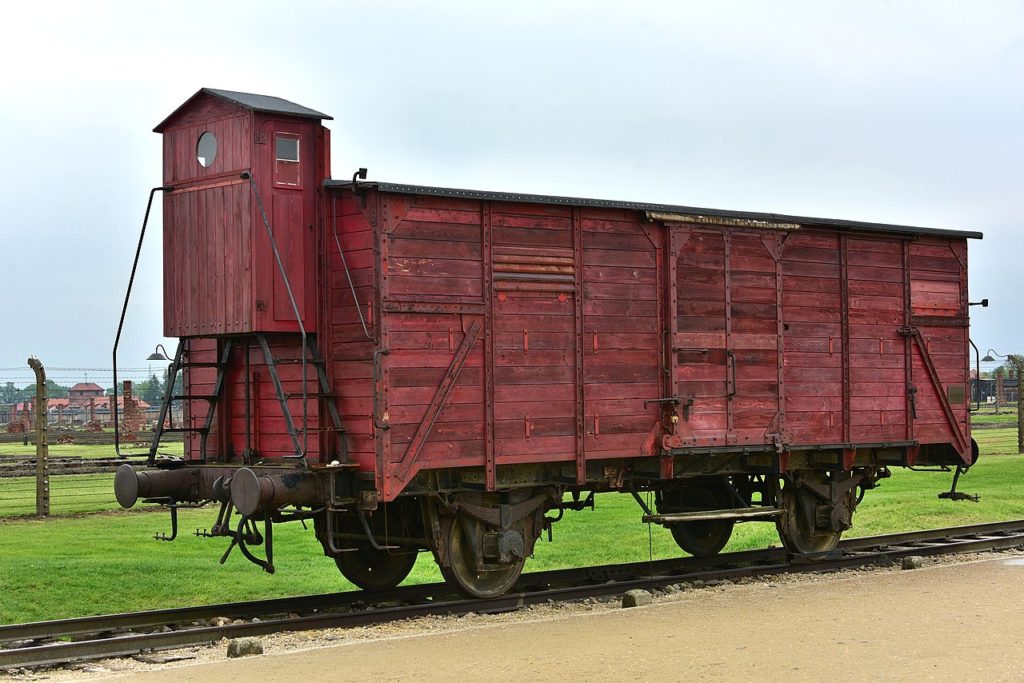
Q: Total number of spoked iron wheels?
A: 0